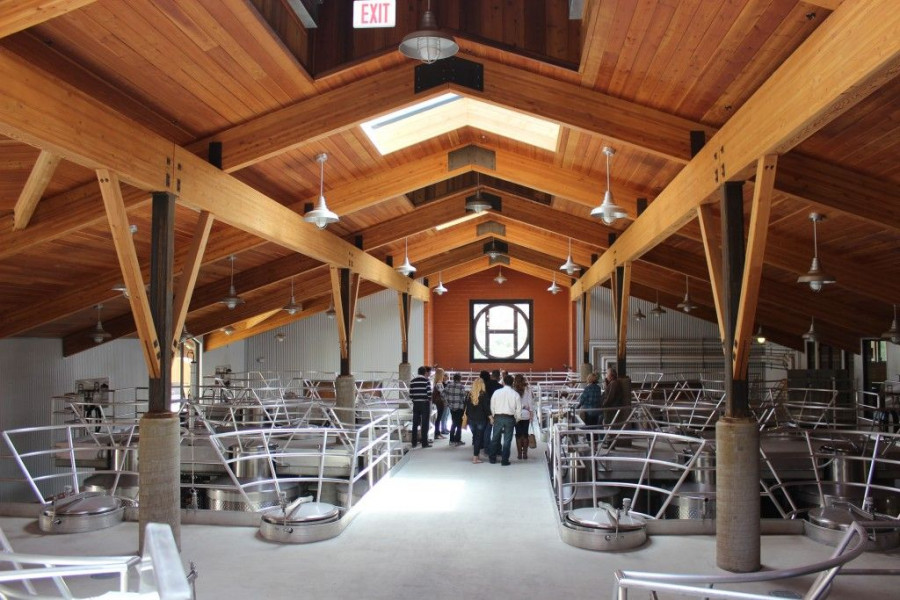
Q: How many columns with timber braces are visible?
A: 6